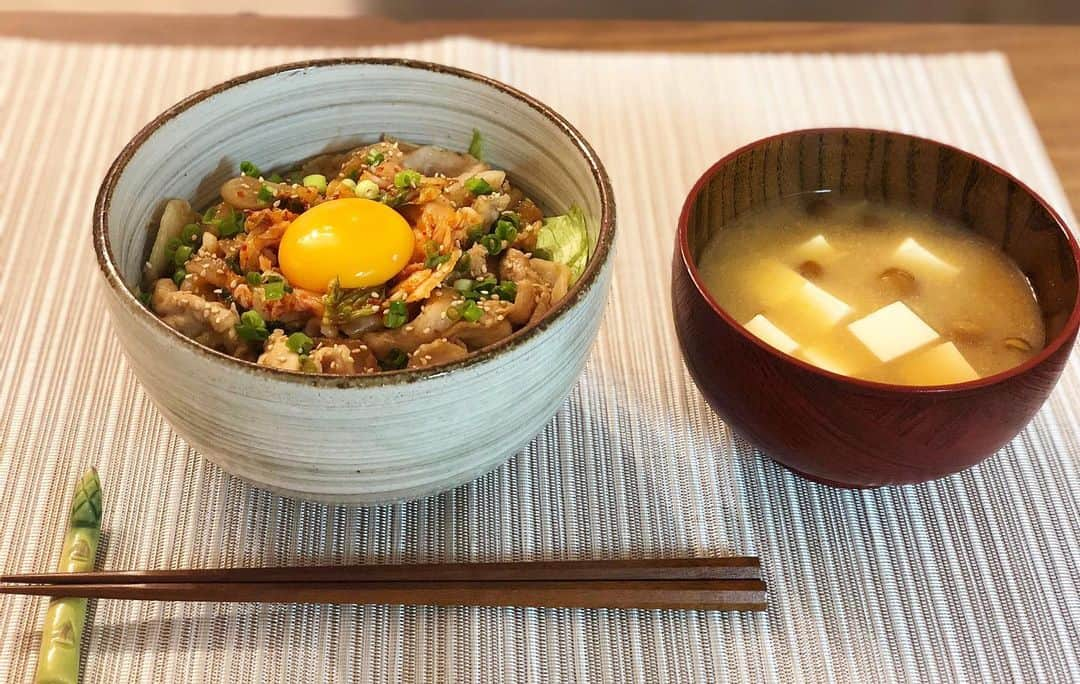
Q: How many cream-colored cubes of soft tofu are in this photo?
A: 7